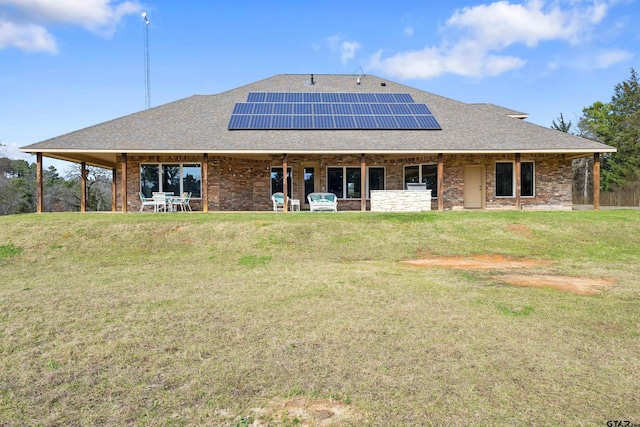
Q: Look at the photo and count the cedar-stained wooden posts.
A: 10